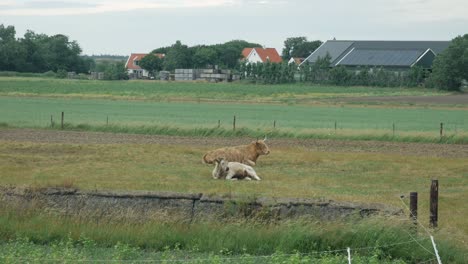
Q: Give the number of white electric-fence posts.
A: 2